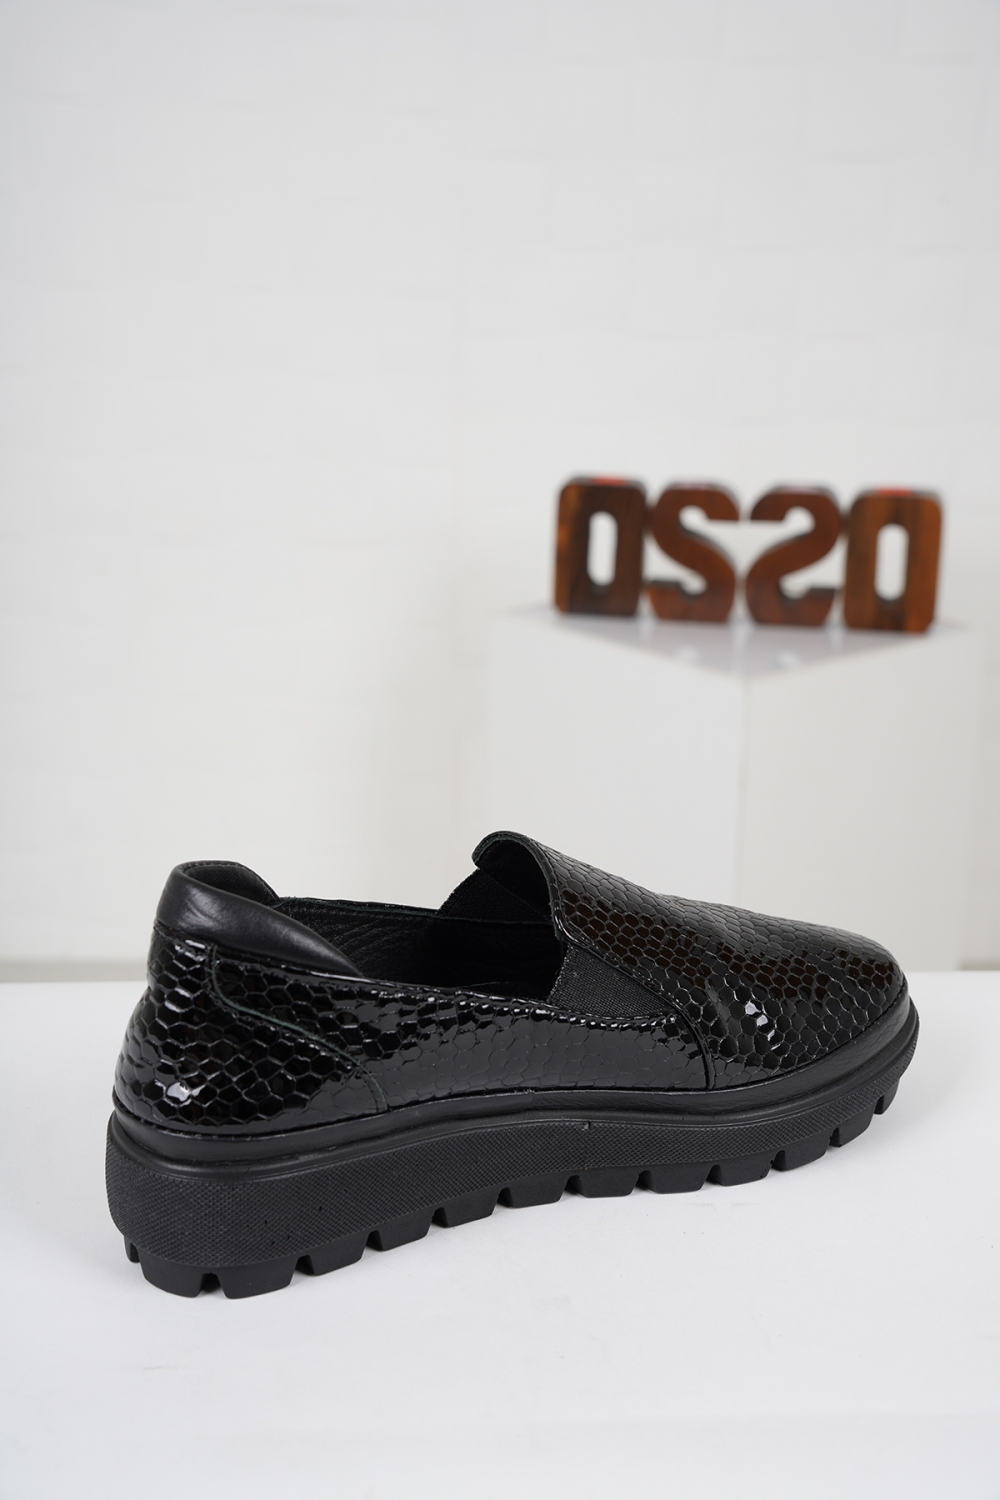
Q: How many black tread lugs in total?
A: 13